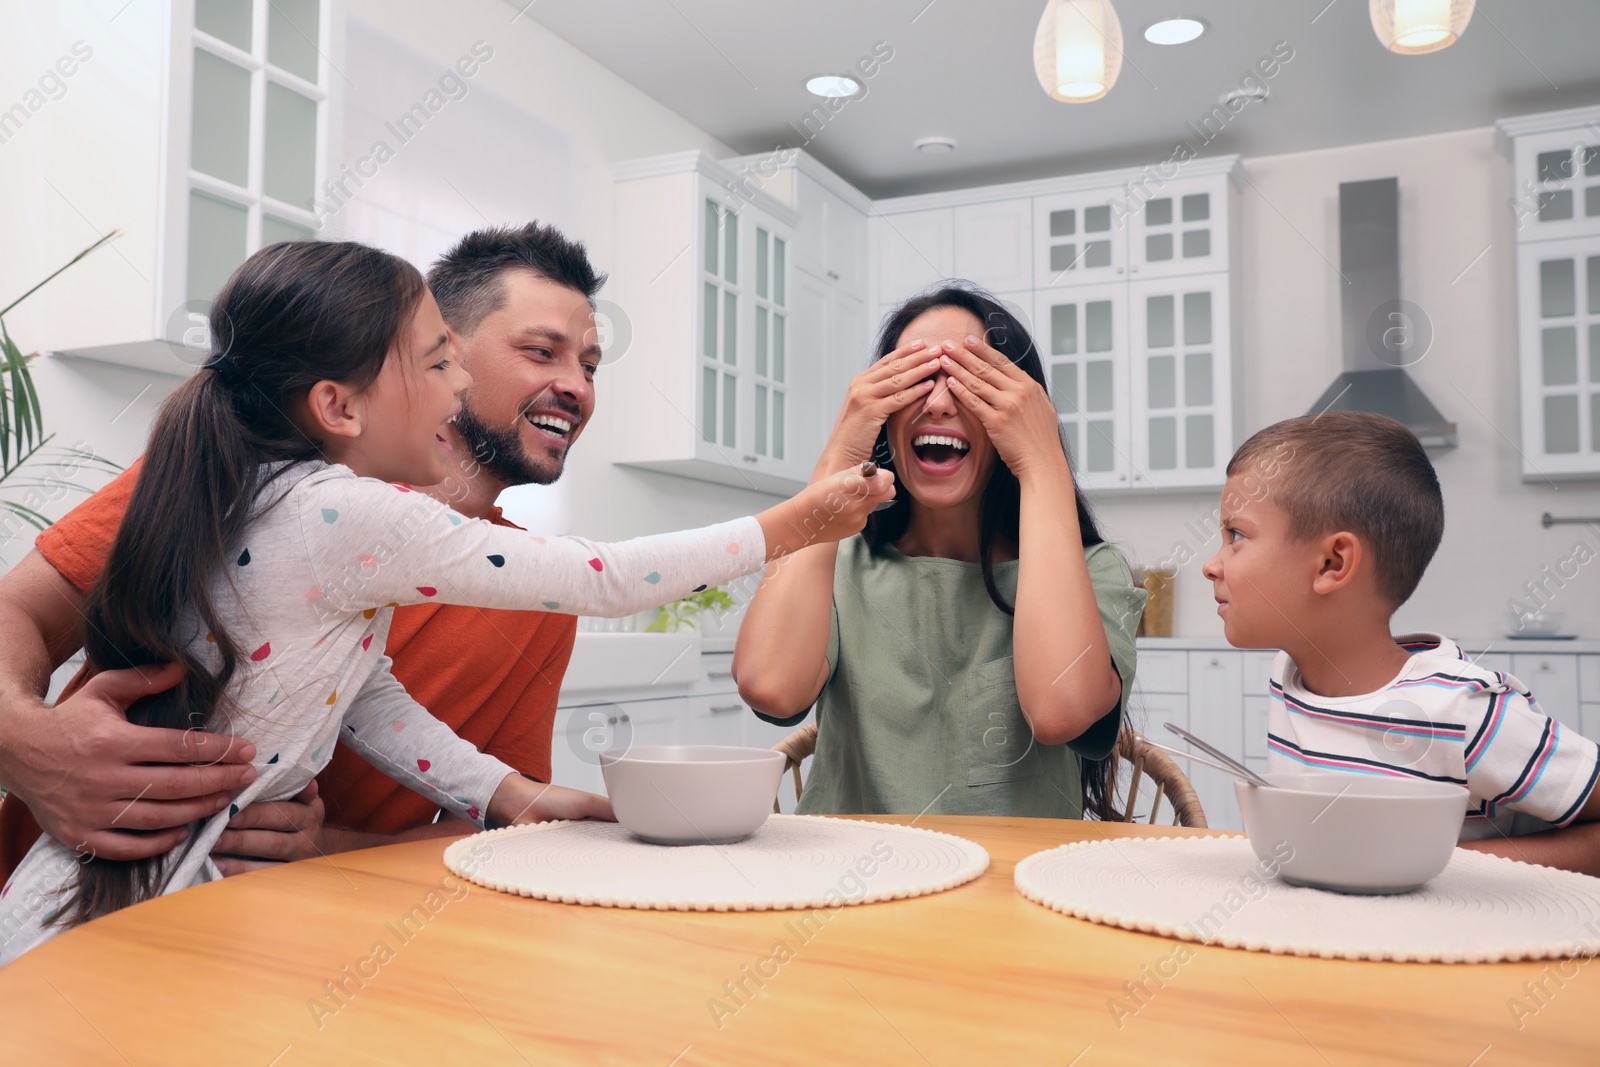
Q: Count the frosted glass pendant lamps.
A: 2